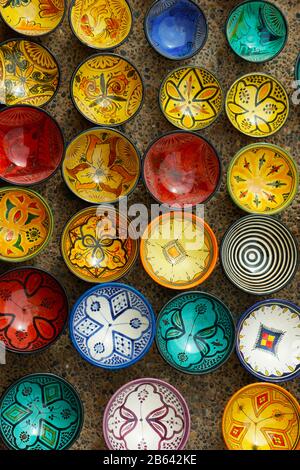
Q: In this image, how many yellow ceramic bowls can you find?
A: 12